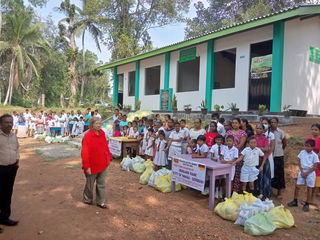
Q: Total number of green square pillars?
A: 5